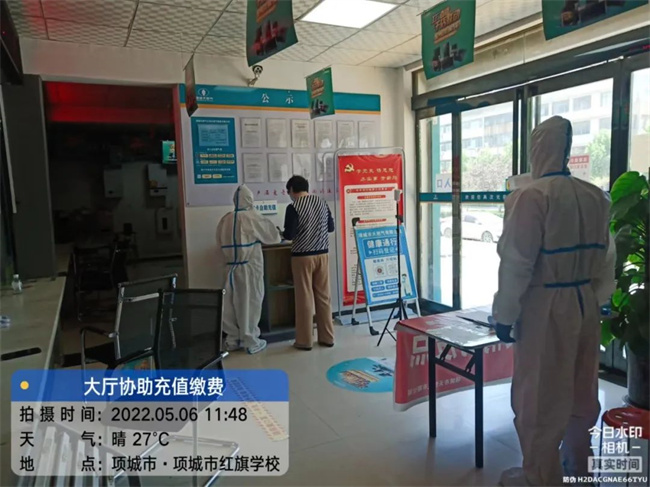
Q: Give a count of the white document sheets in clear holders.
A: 10